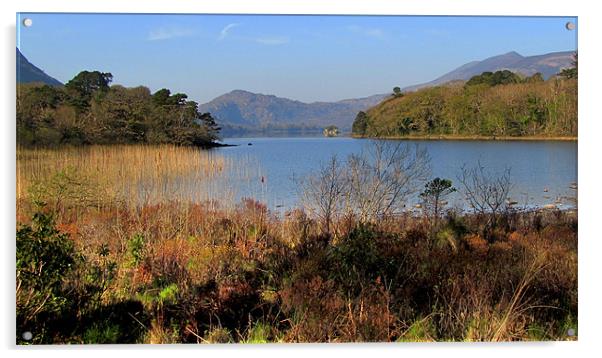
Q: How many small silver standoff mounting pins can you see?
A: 4